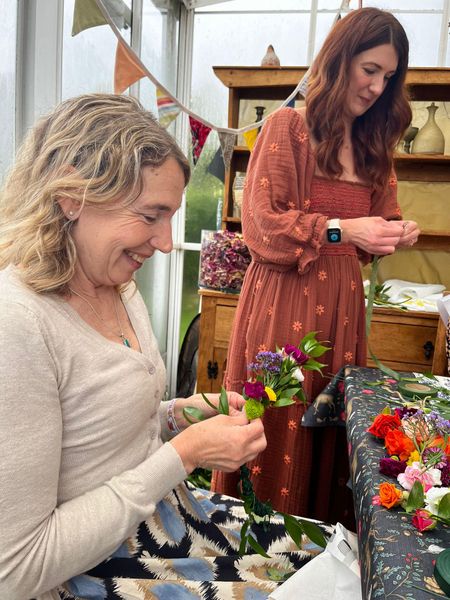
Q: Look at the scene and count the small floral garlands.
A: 1